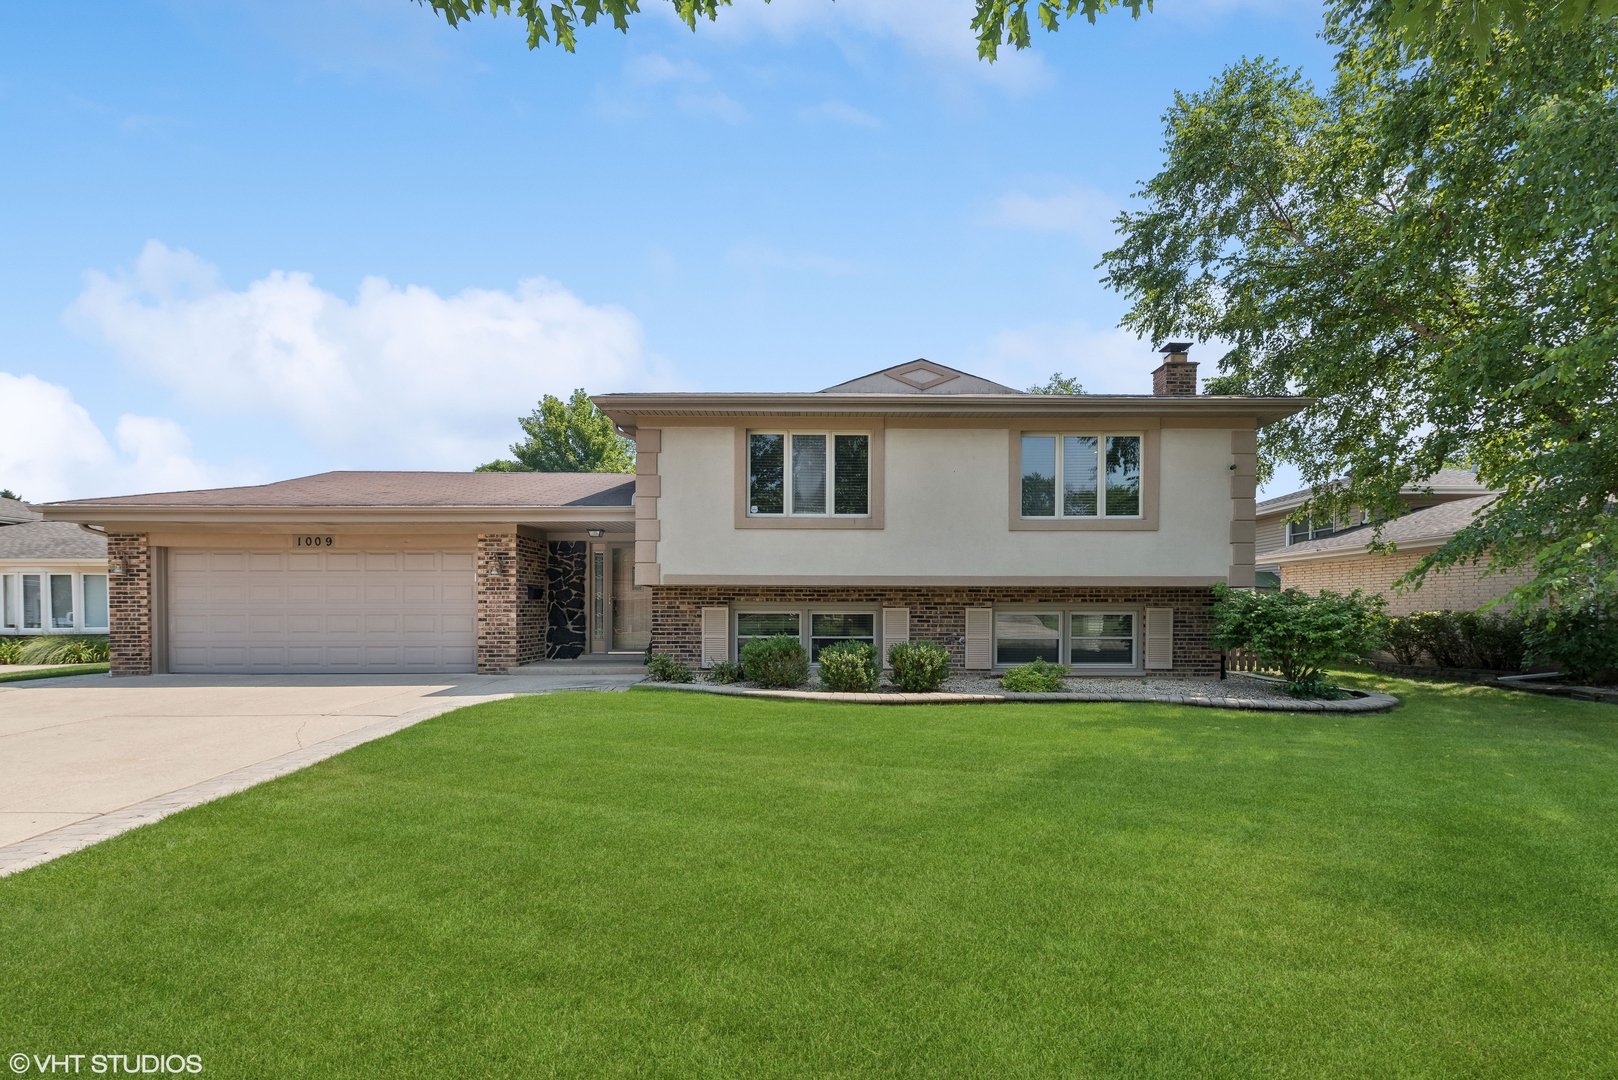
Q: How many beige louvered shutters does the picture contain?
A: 4